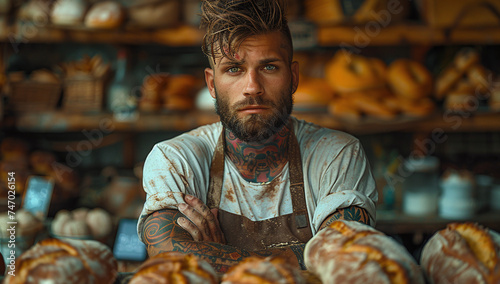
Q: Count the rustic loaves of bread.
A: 5